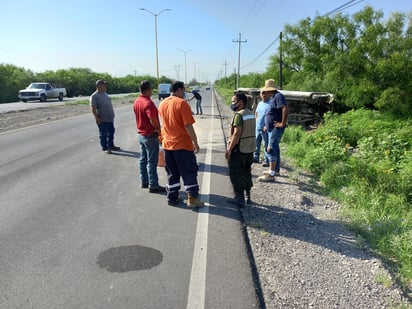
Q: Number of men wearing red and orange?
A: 2